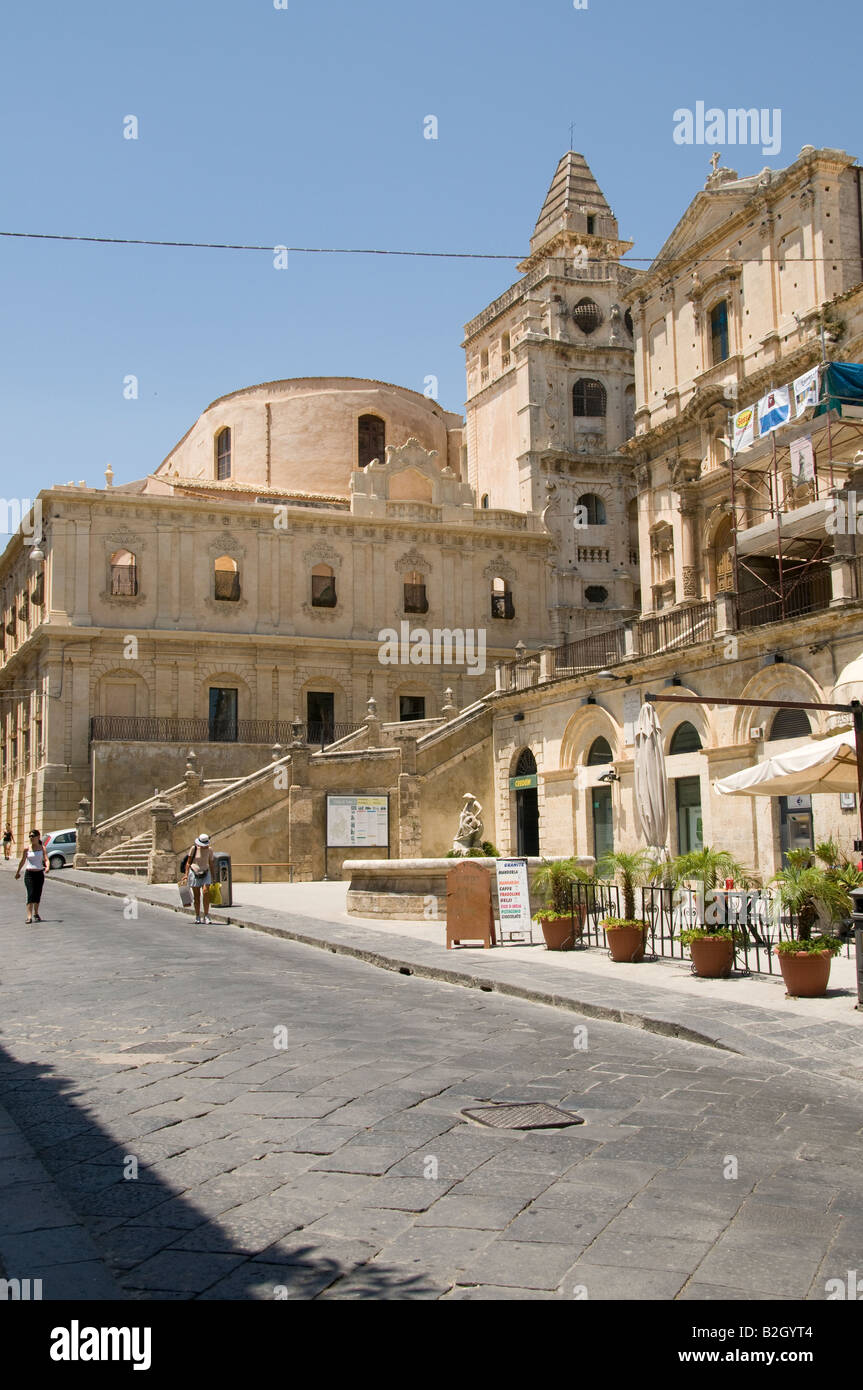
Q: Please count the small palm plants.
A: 4